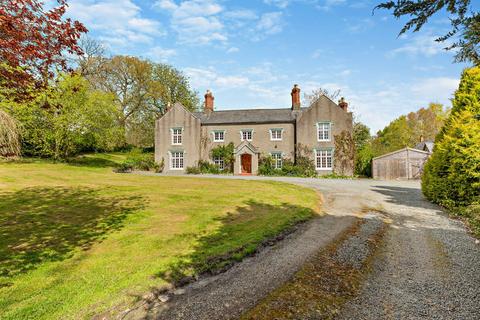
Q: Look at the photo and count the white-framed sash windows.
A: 9